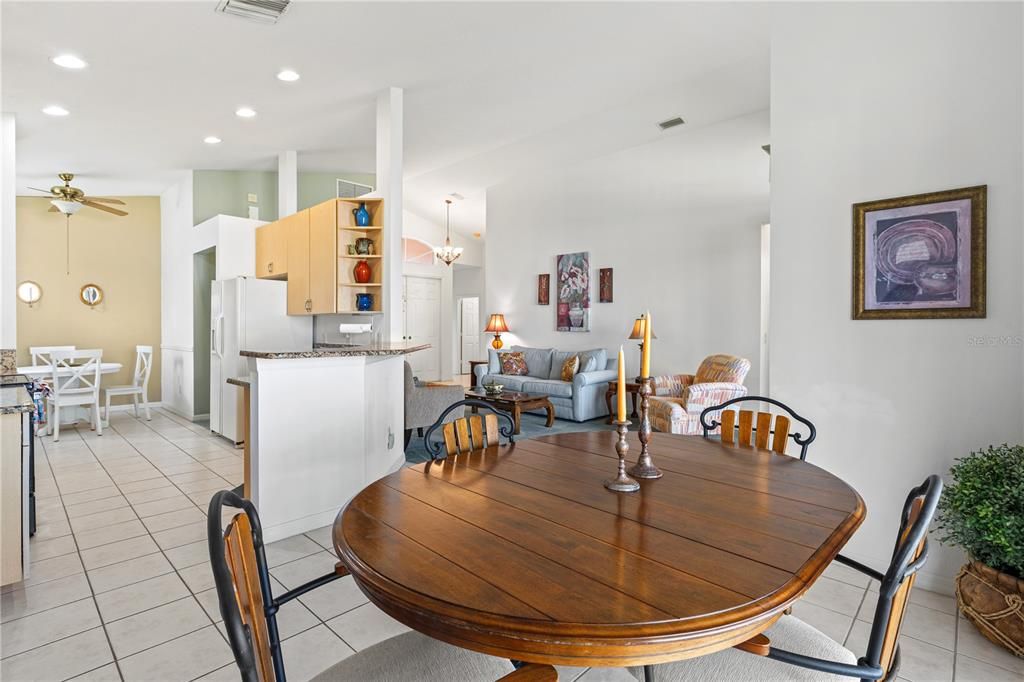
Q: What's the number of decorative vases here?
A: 4